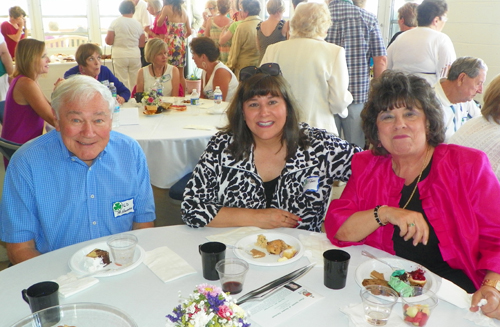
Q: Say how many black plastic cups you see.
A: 3